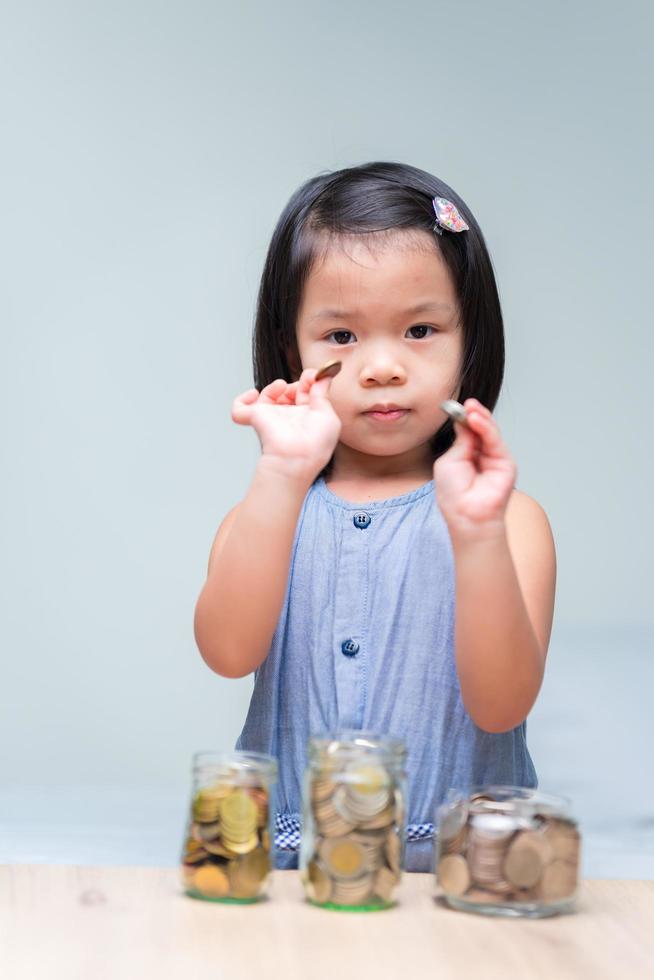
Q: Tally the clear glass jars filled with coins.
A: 3